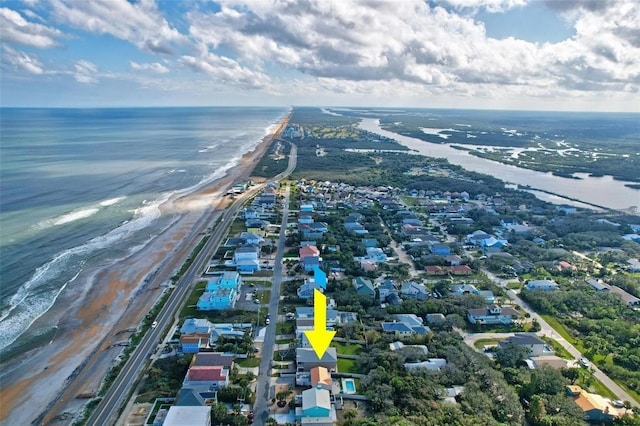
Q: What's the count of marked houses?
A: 1